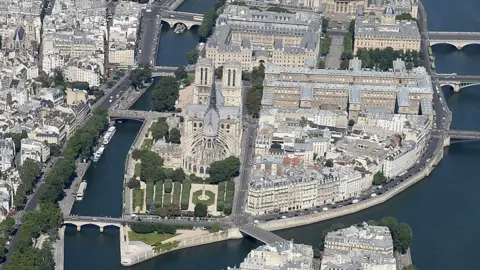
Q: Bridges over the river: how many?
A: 8